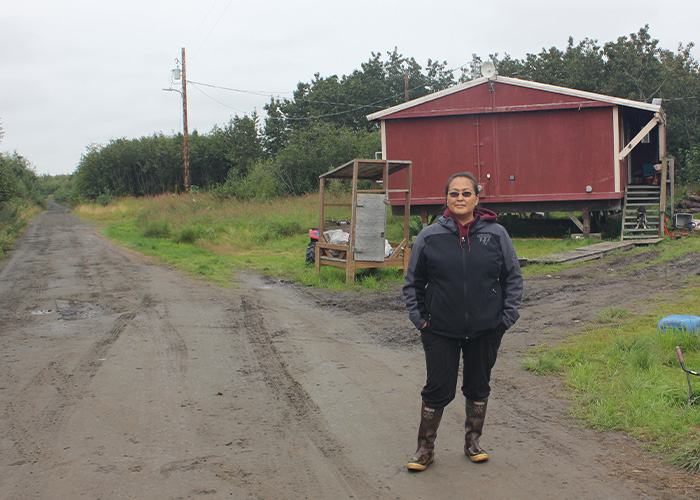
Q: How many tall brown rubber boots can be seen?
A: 2